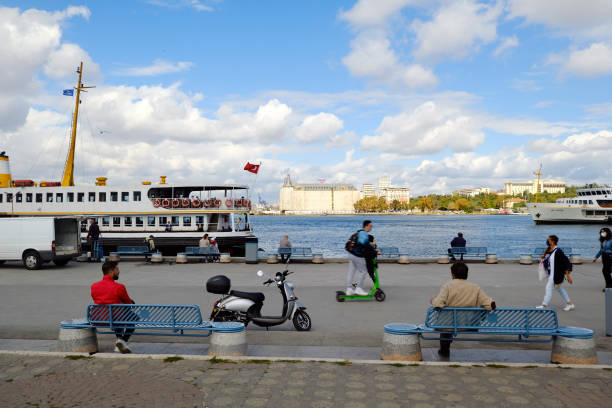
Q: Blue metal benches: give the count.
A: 8